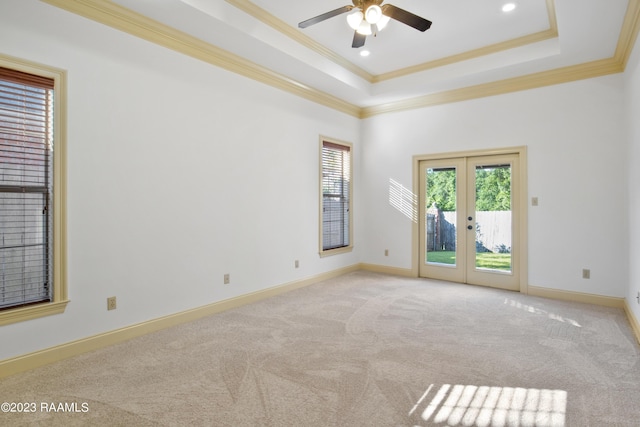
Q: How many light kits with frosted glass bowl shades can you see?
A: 1